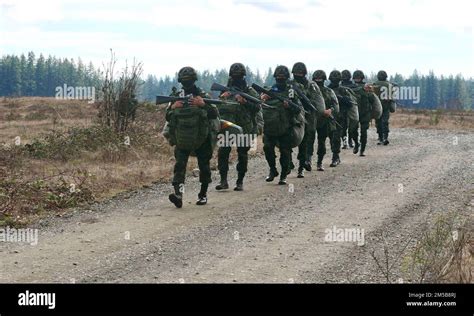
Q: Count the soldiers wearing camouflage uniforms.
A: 9